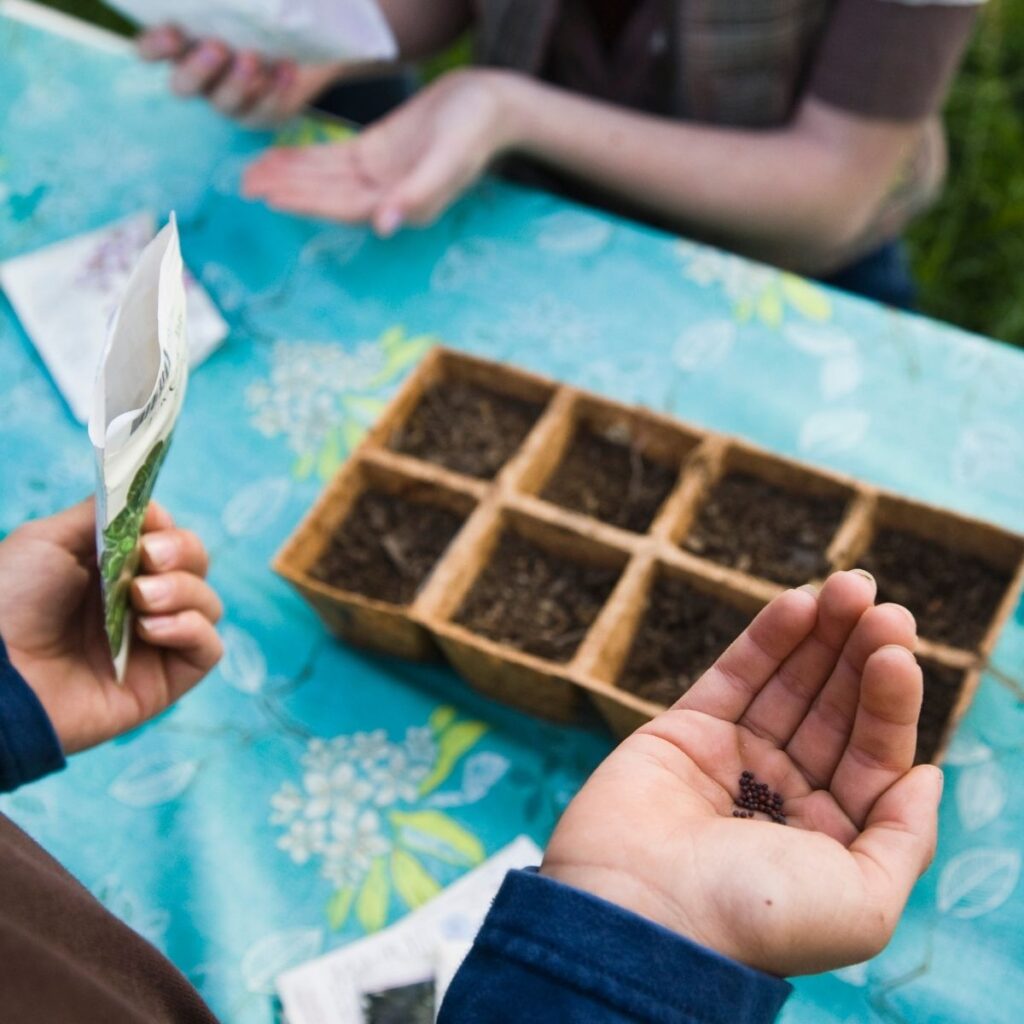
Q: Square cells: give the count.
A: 8